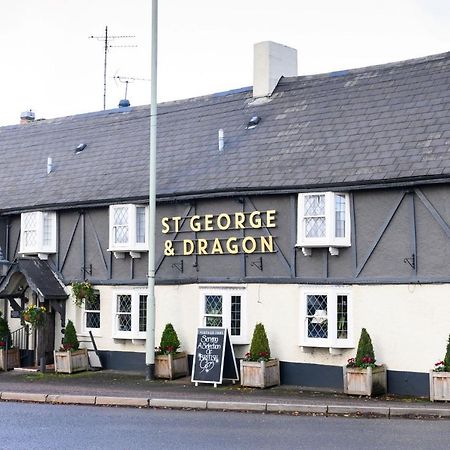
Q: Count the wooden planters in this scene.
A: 6